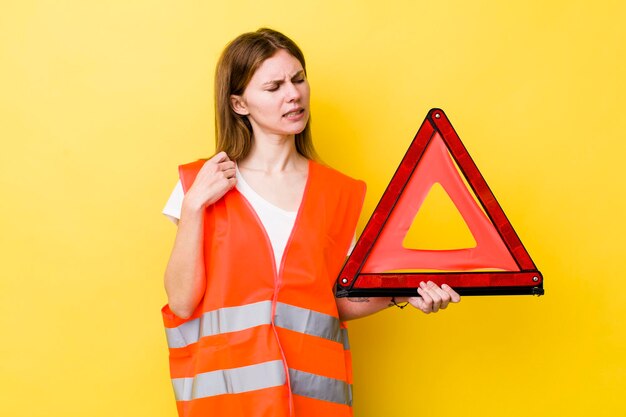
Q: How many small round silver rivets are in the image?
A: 3